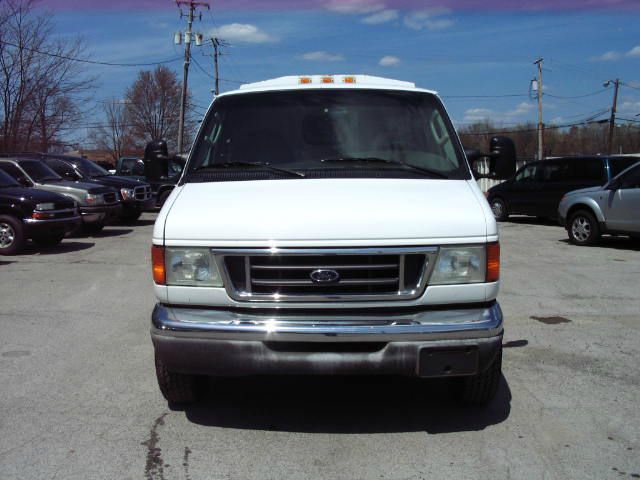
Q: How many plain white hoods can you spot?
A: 1